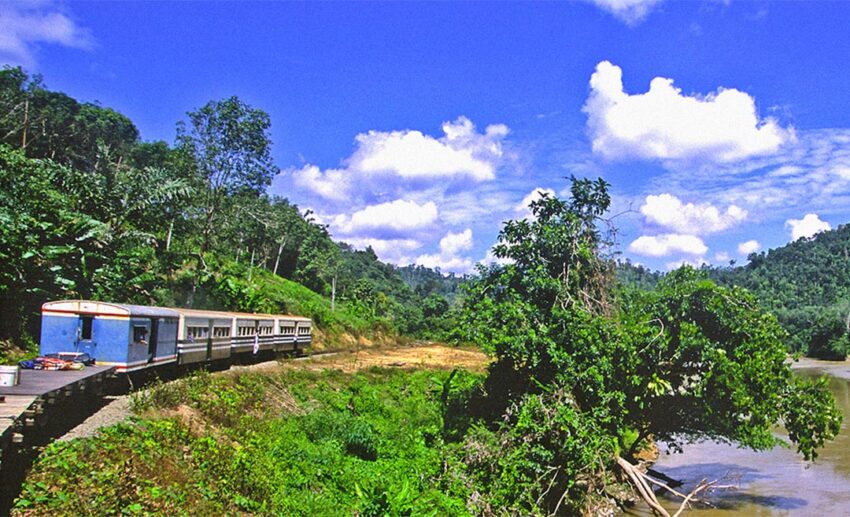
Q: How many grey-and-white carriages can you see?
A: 3